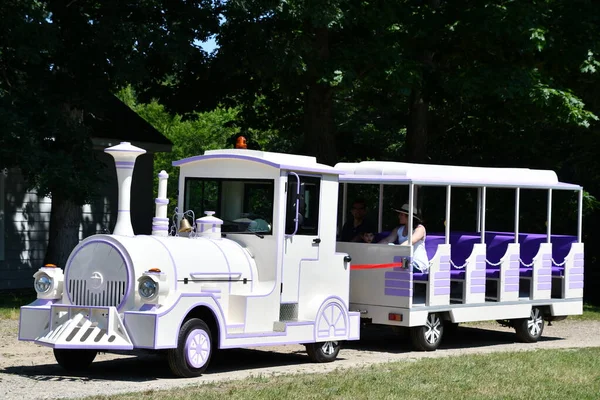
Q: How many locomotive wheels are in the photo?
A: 3